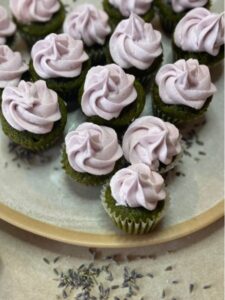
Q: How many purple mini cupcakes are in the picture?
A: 15